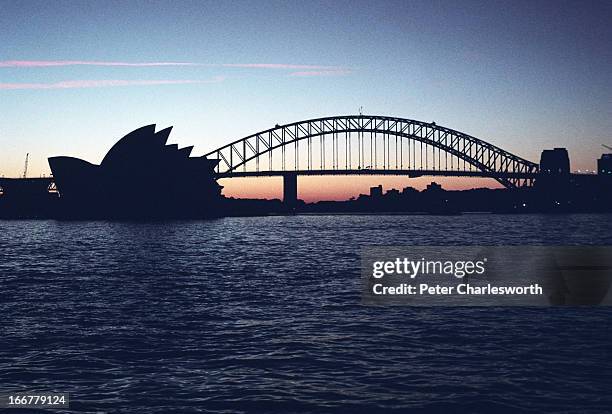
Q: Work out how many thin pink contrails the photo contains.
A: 2